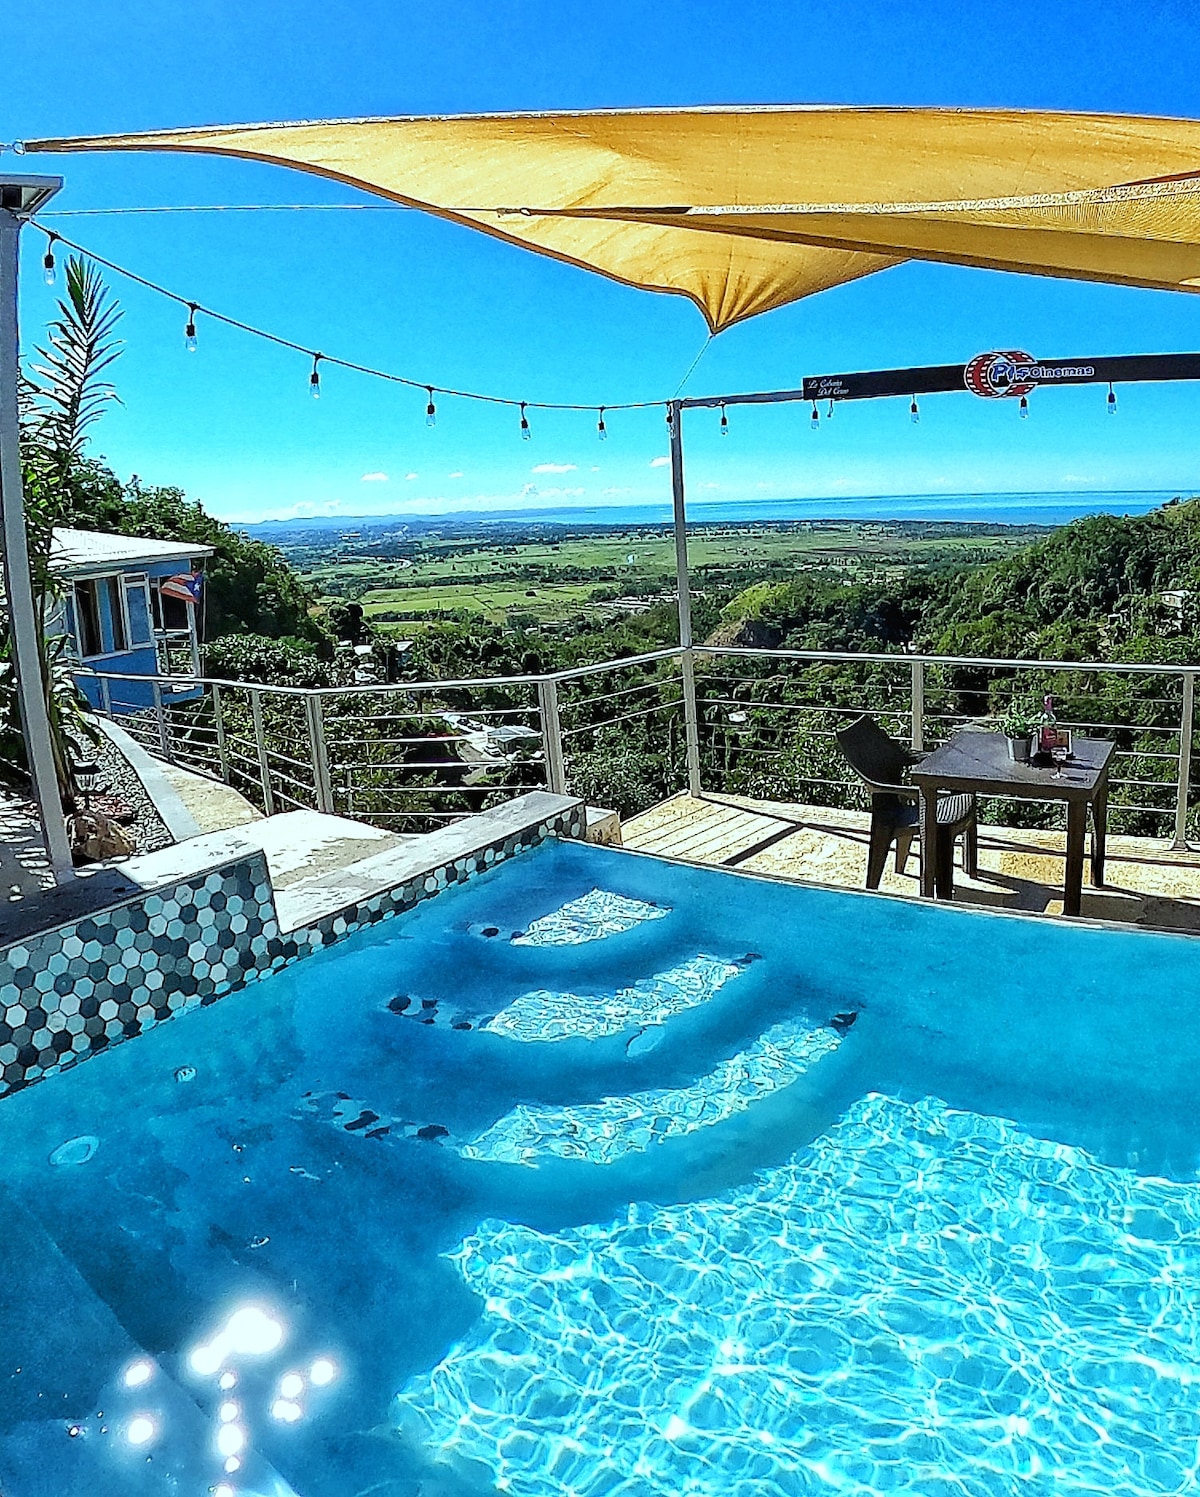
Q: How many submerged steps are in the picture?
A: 3